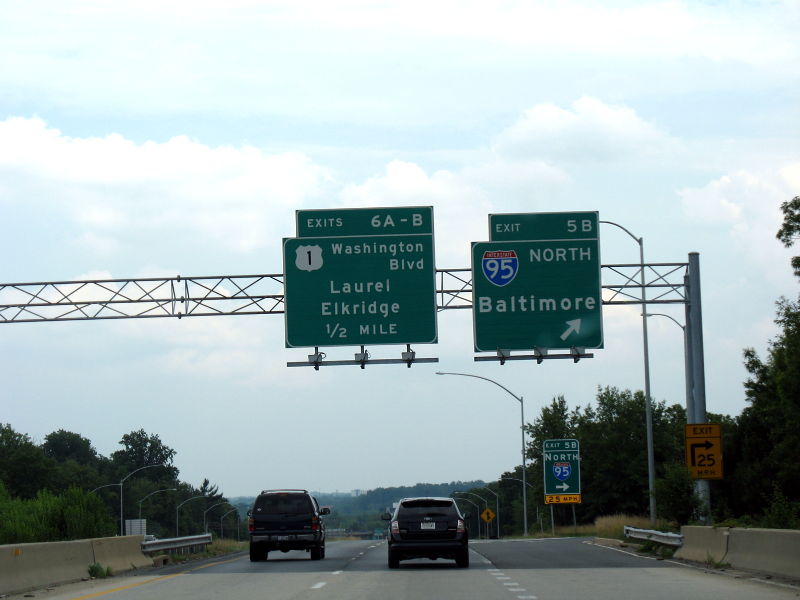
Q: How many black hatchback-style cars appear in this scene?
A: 2